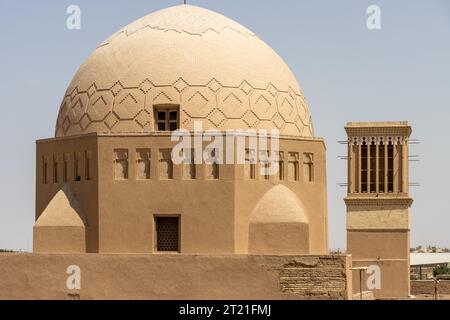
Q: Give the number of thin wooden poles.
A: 12